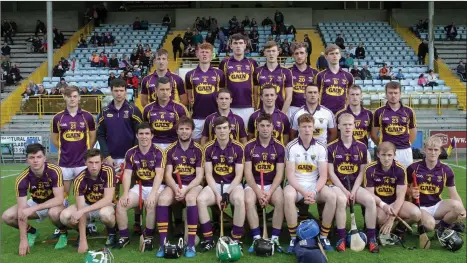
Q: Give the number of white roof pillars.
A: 2